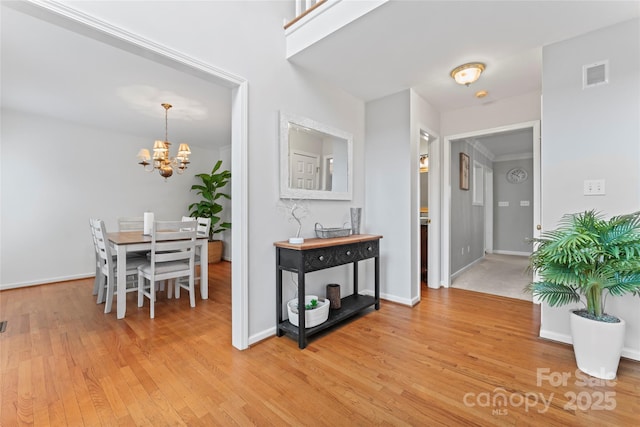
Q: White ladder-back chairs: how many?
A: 6